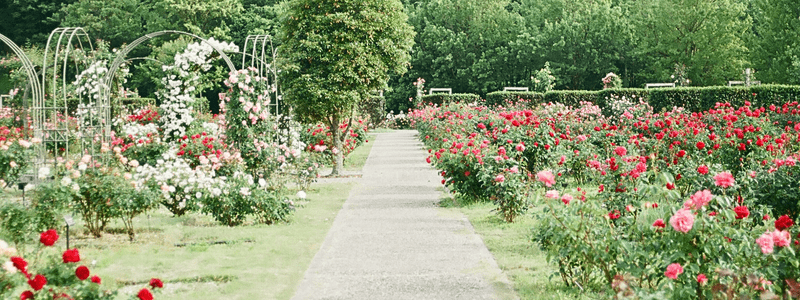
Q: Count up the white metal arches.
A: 4